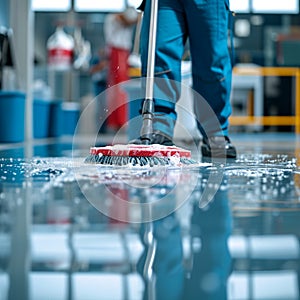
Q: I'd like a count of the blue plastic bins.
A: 3